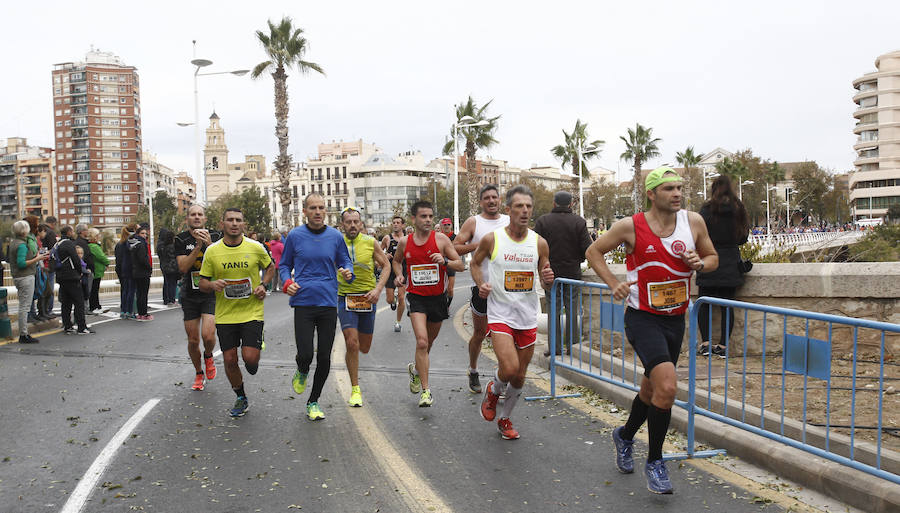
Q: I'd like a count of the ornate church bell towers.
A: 1